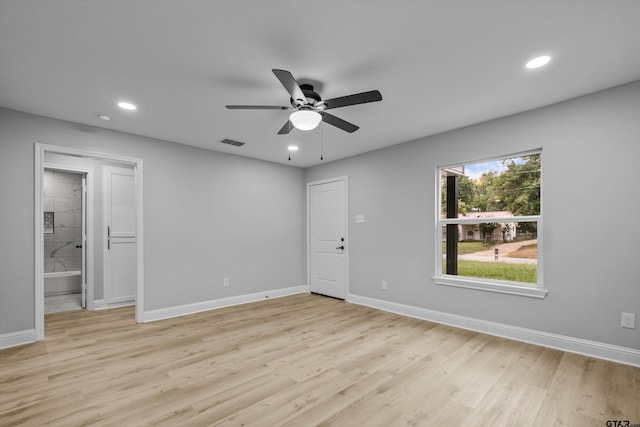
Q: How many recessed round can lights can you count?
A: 3